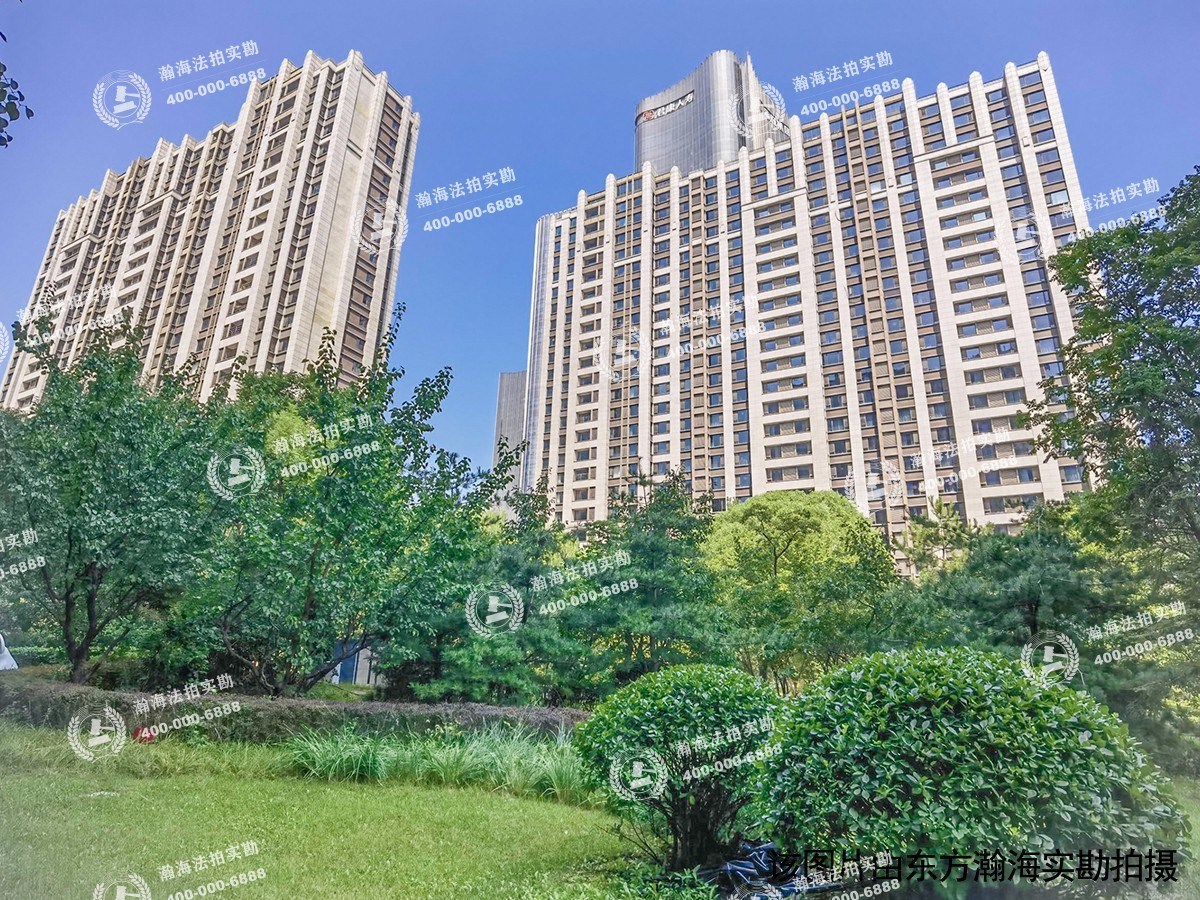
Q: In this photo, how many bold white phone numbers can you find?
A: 15